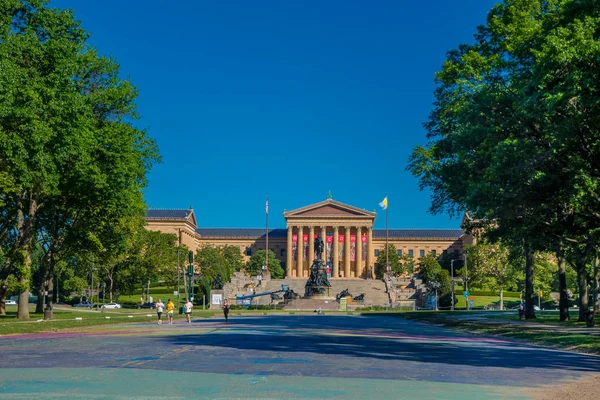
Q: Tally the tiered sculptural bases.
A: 1